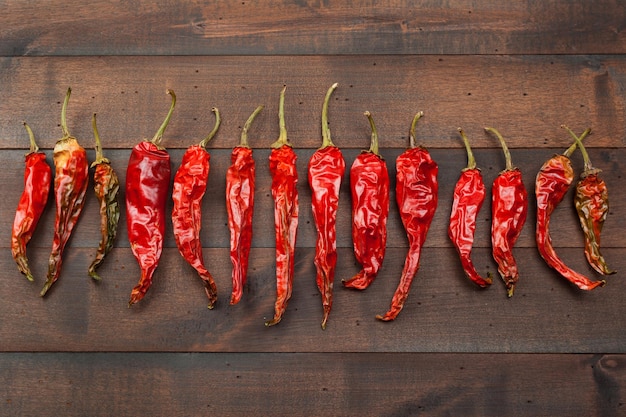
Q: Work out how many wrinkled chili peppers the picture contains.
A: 14